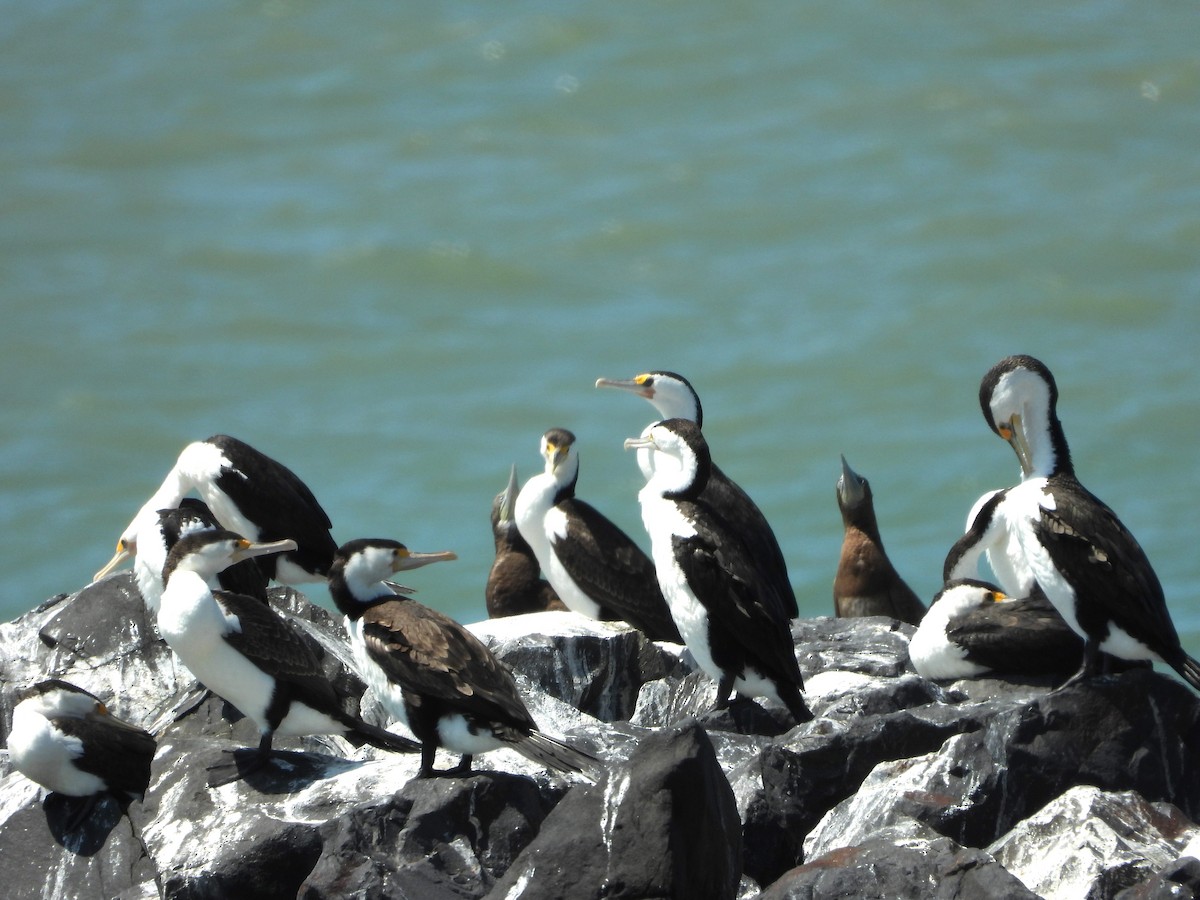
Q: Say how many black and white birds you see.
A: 11